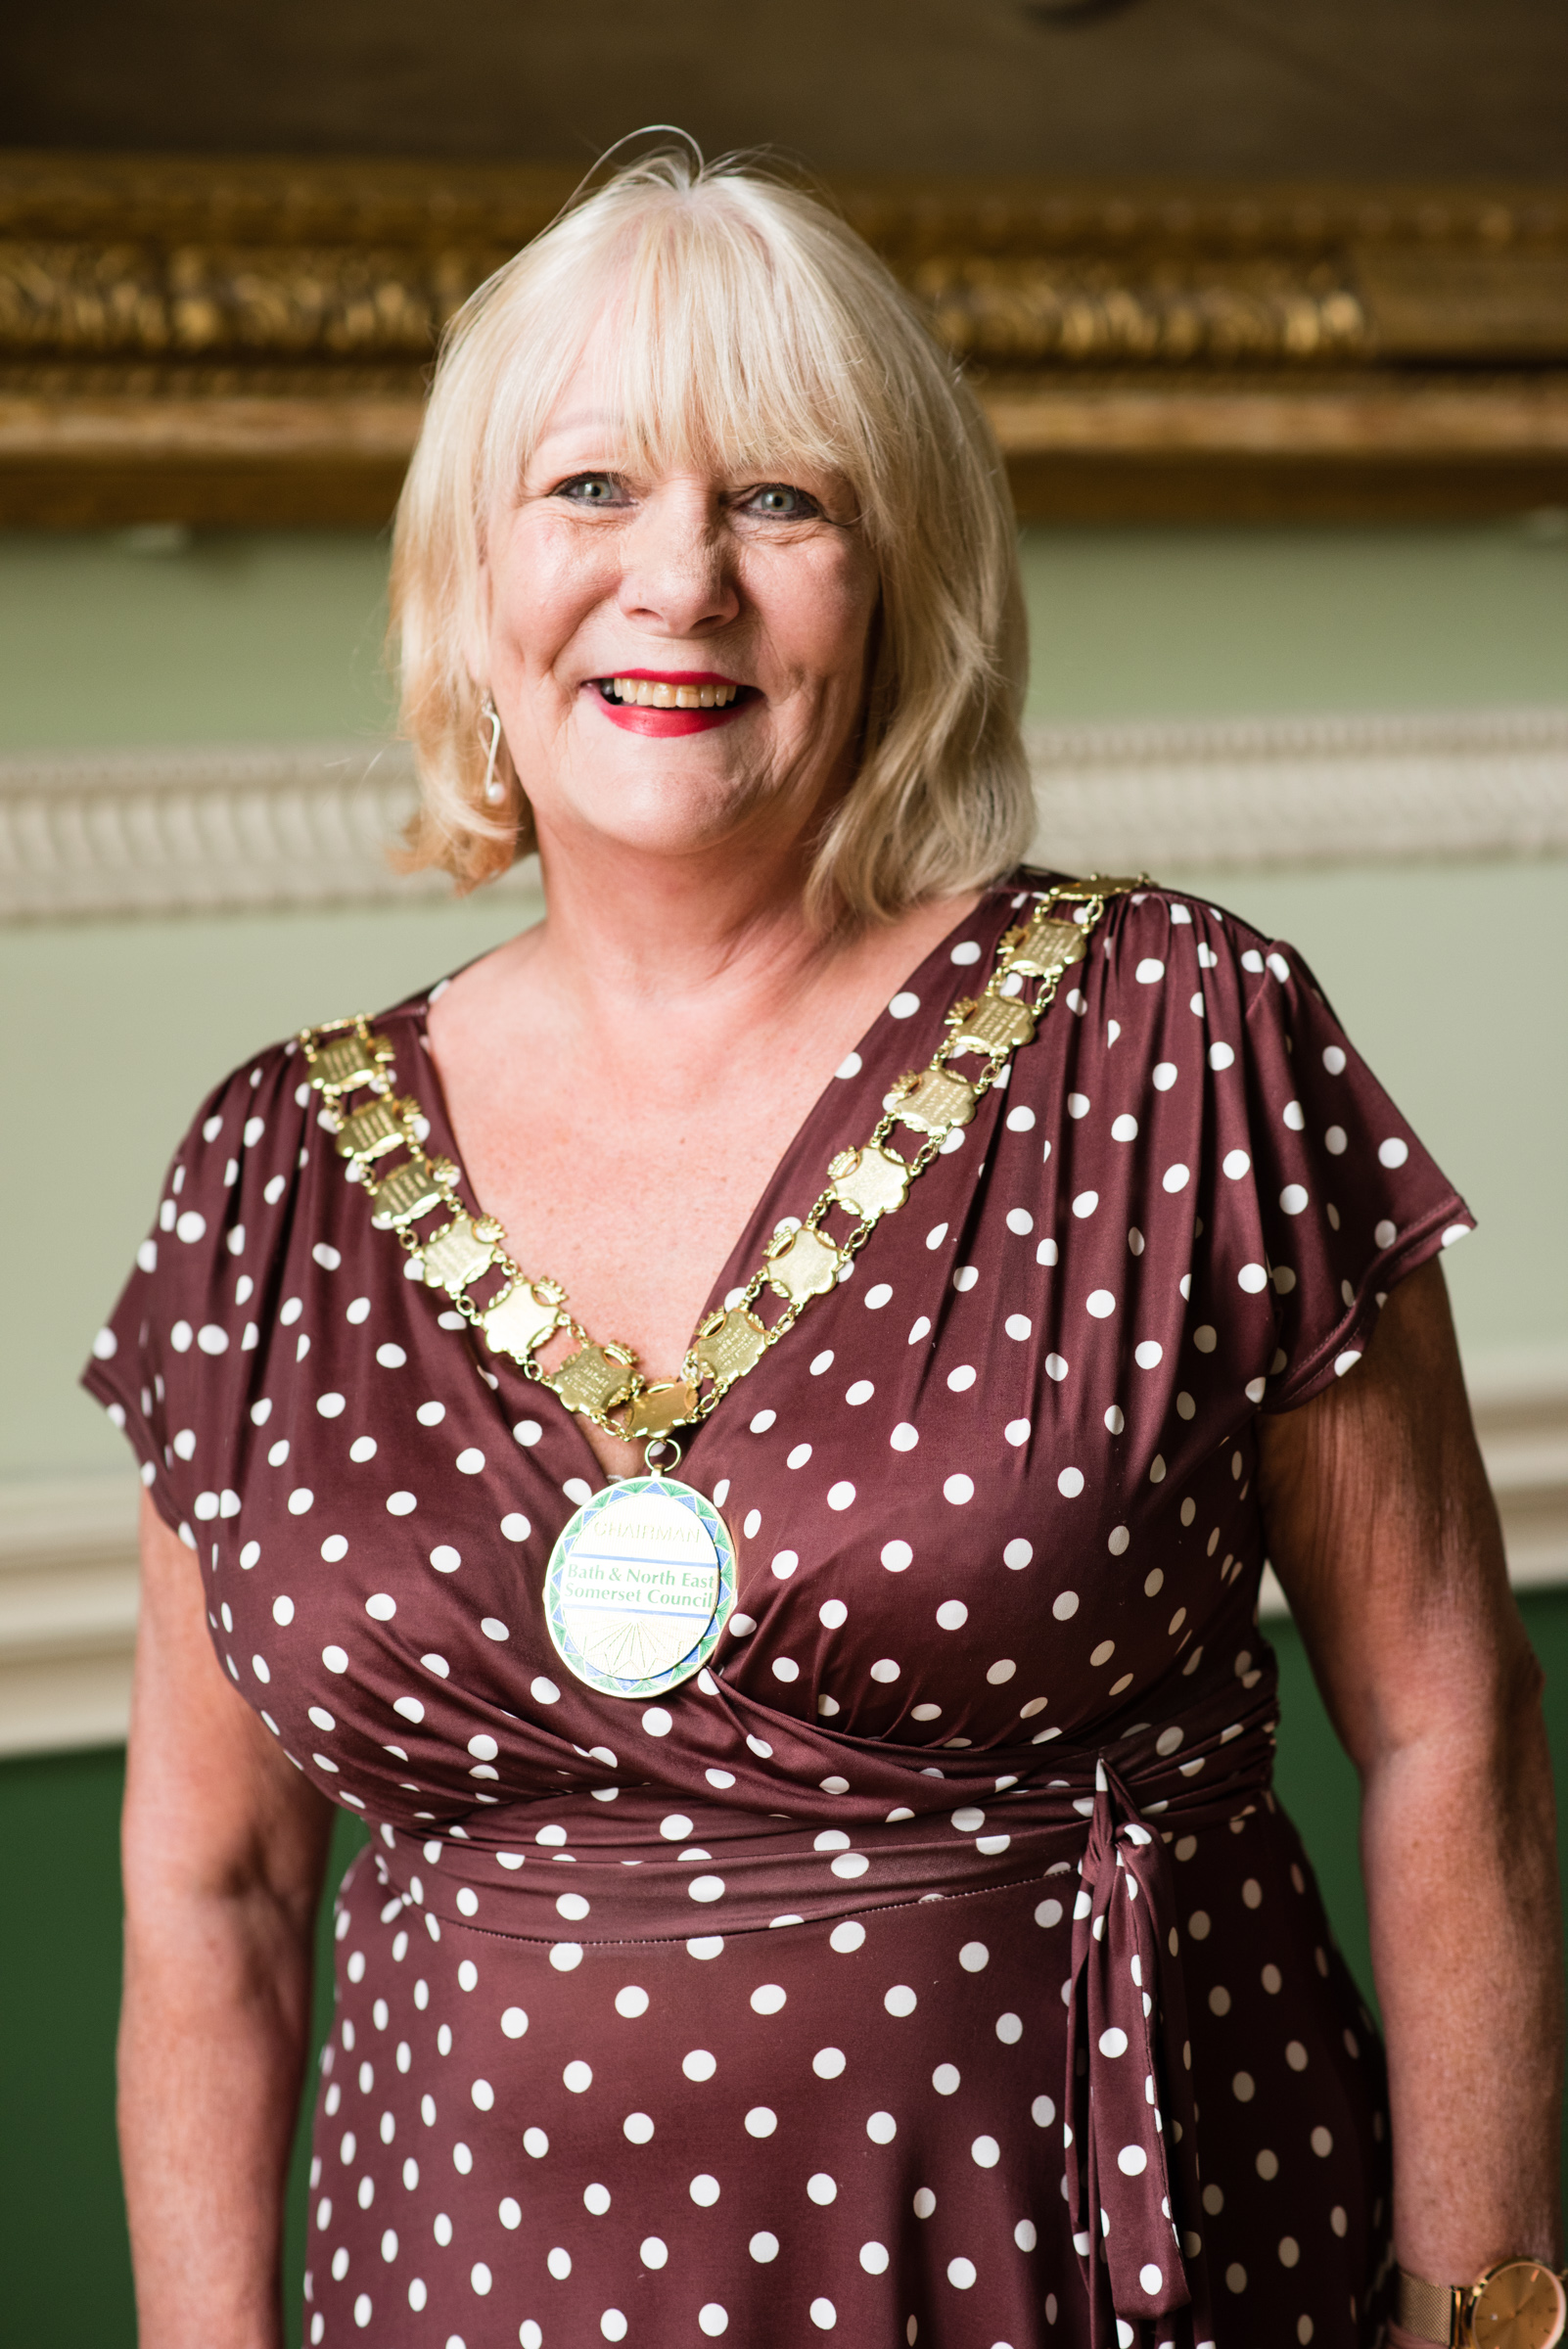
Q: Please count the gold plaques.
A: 14